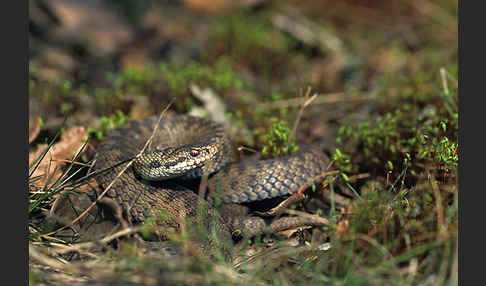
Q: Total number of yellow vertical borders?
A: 0